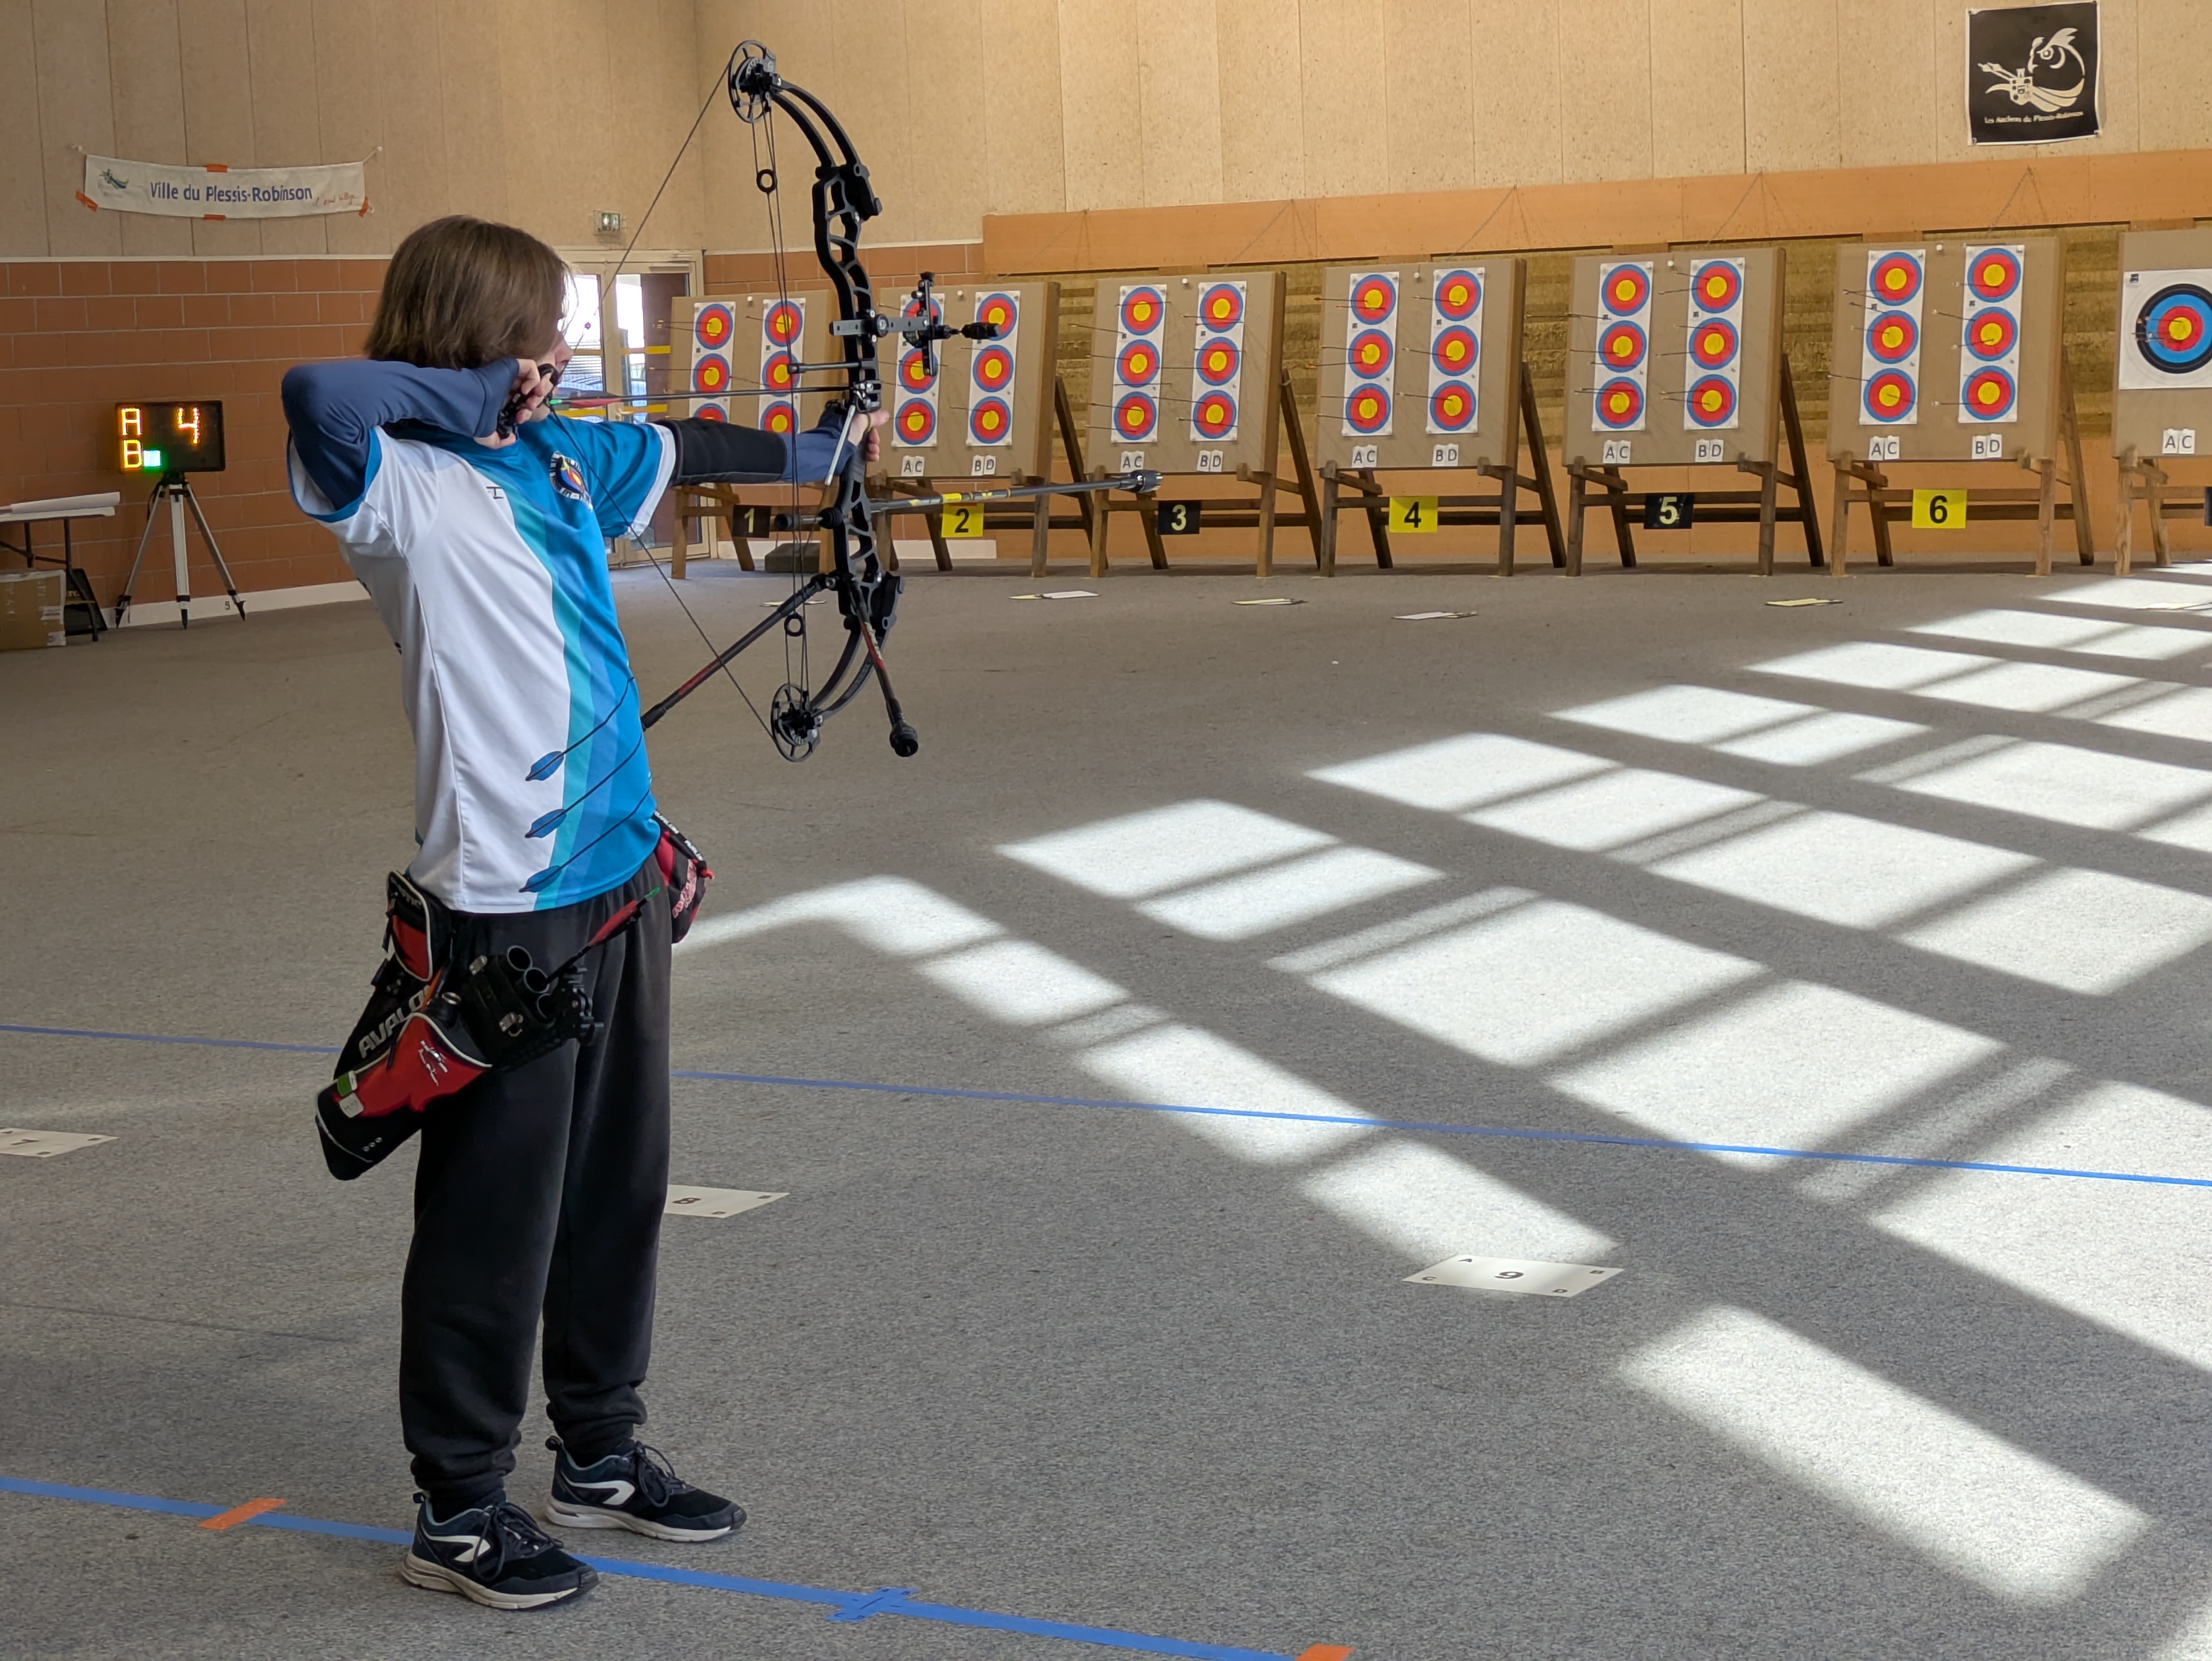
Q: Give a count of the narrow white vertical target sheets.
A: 12